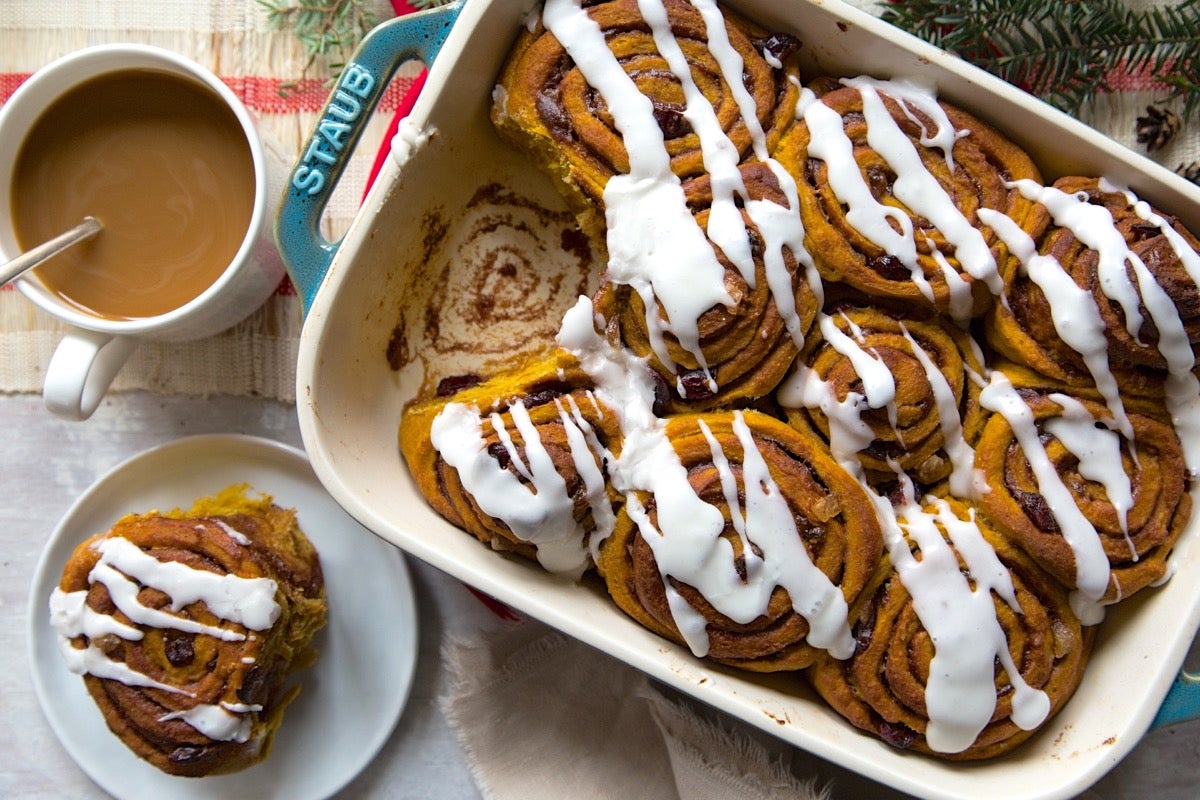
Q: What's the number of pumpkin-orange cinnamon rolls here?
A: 10